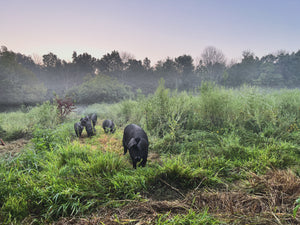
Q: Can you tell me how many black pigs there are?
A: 5